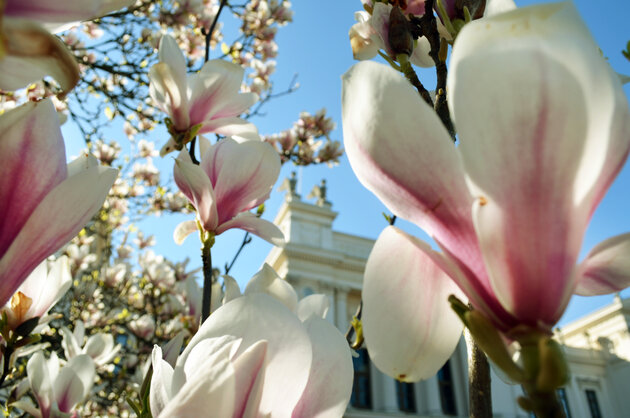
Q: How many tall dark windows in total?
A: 5